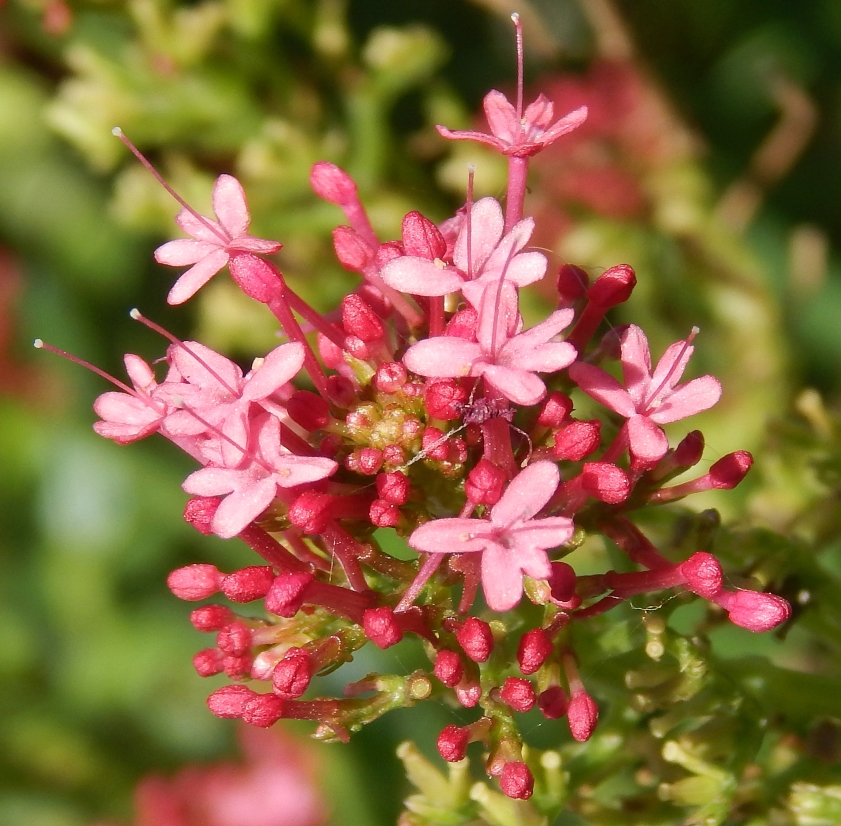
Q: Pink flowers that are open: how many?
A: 9